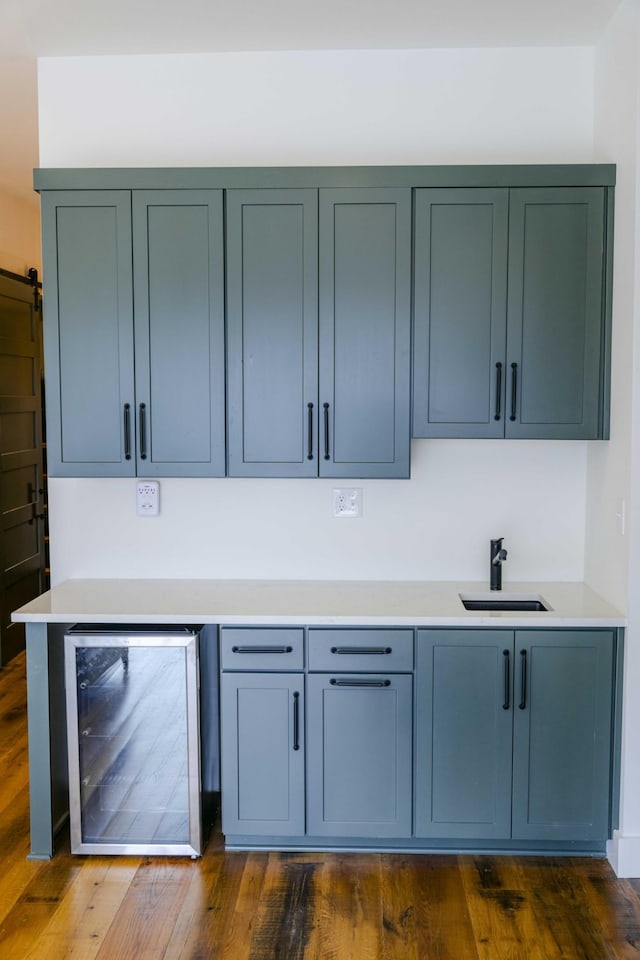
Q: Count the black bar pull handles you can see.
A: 12